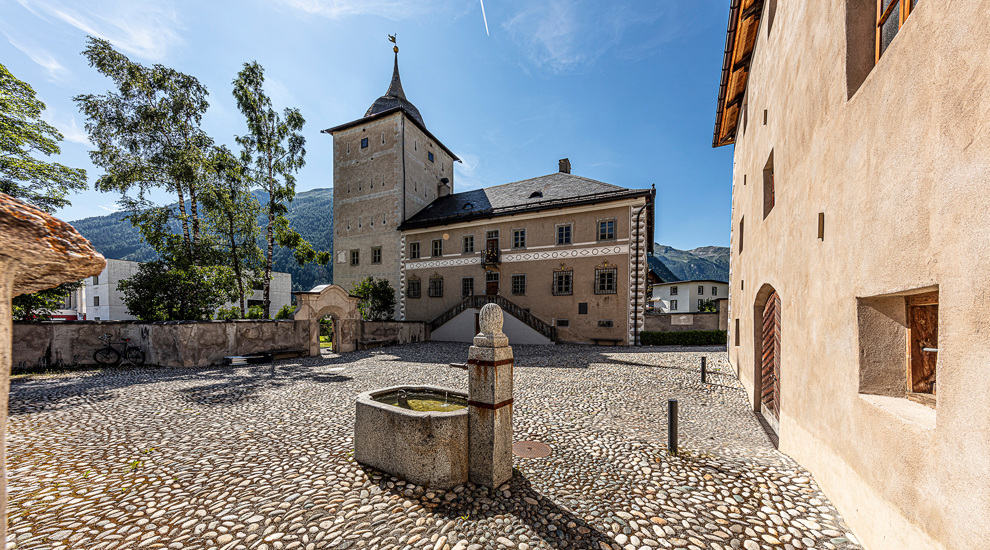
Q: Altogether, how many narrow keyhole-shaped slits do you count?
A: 15